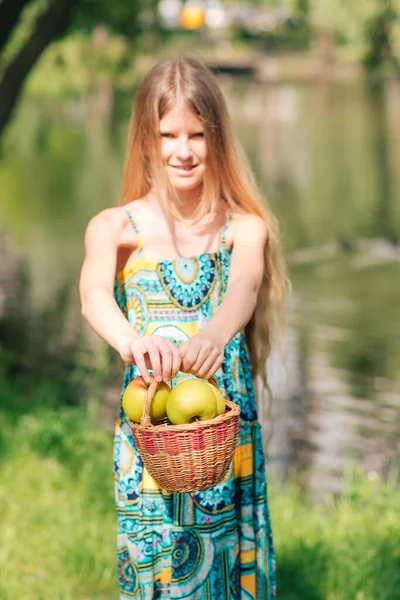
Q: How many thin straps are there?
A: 2